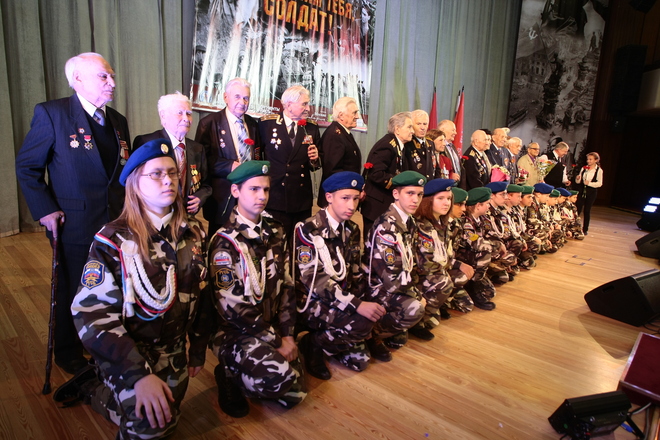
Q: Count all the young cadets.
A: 14